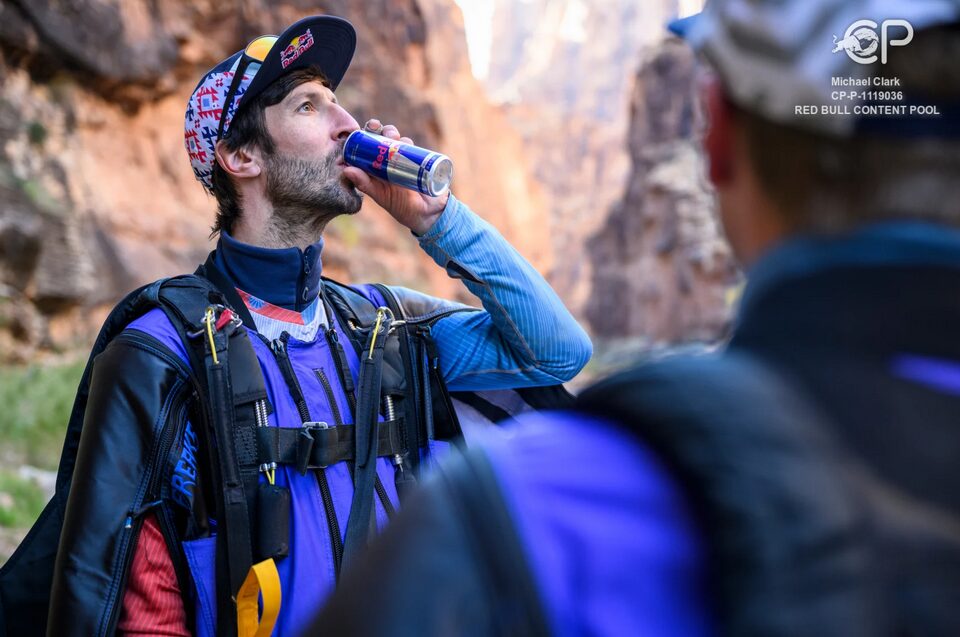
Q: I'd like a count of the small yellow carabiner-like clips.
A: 2